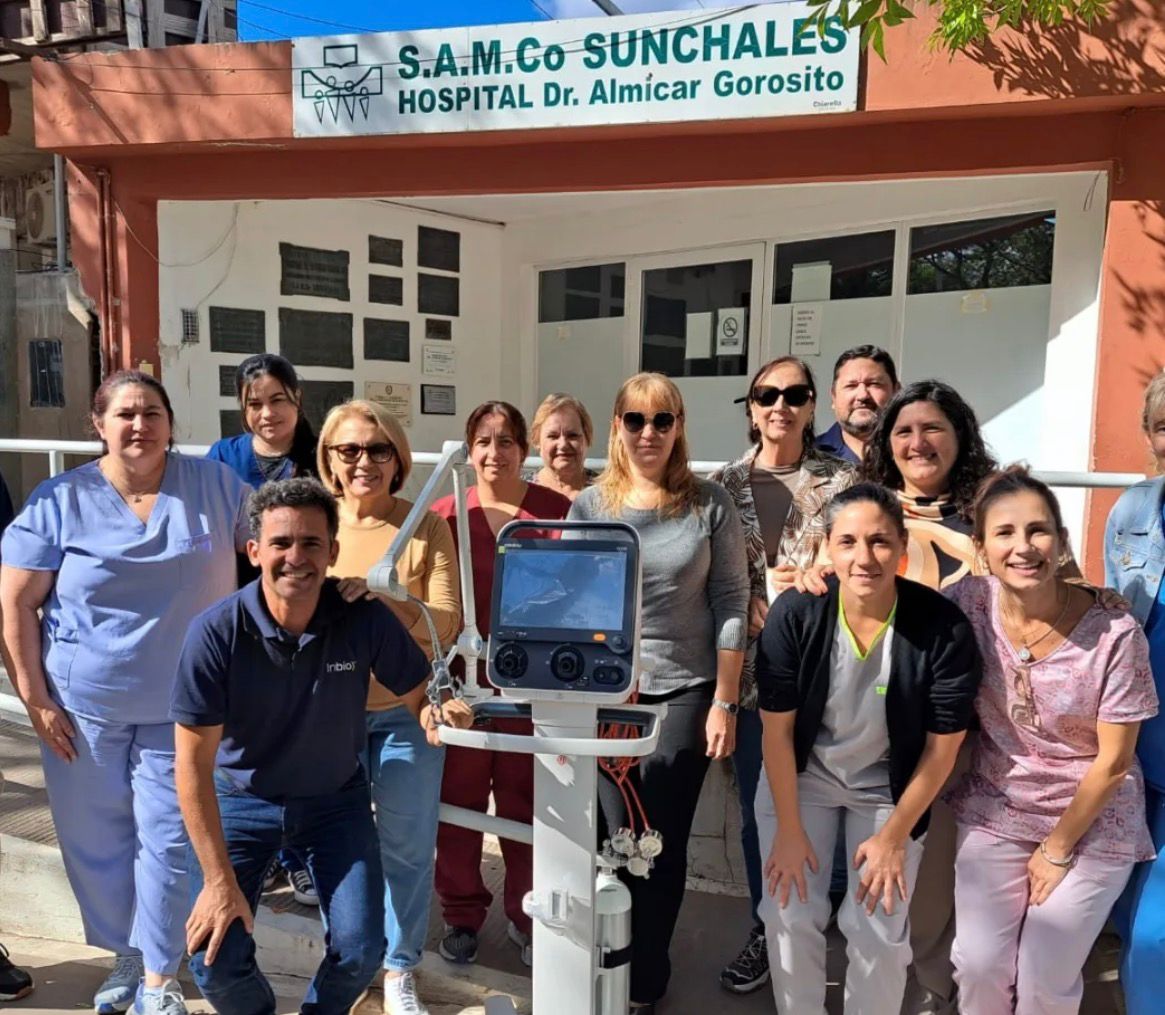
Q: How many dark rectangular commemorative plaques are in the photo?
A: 12